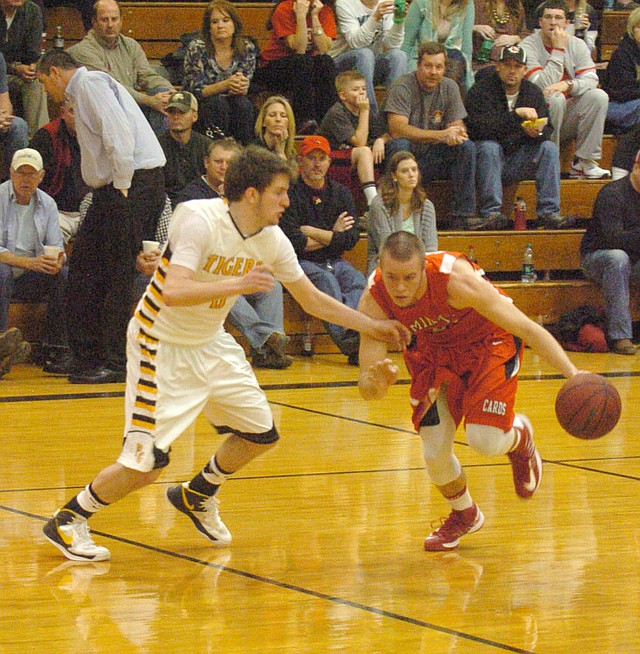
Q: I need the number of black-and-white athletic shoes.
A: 2